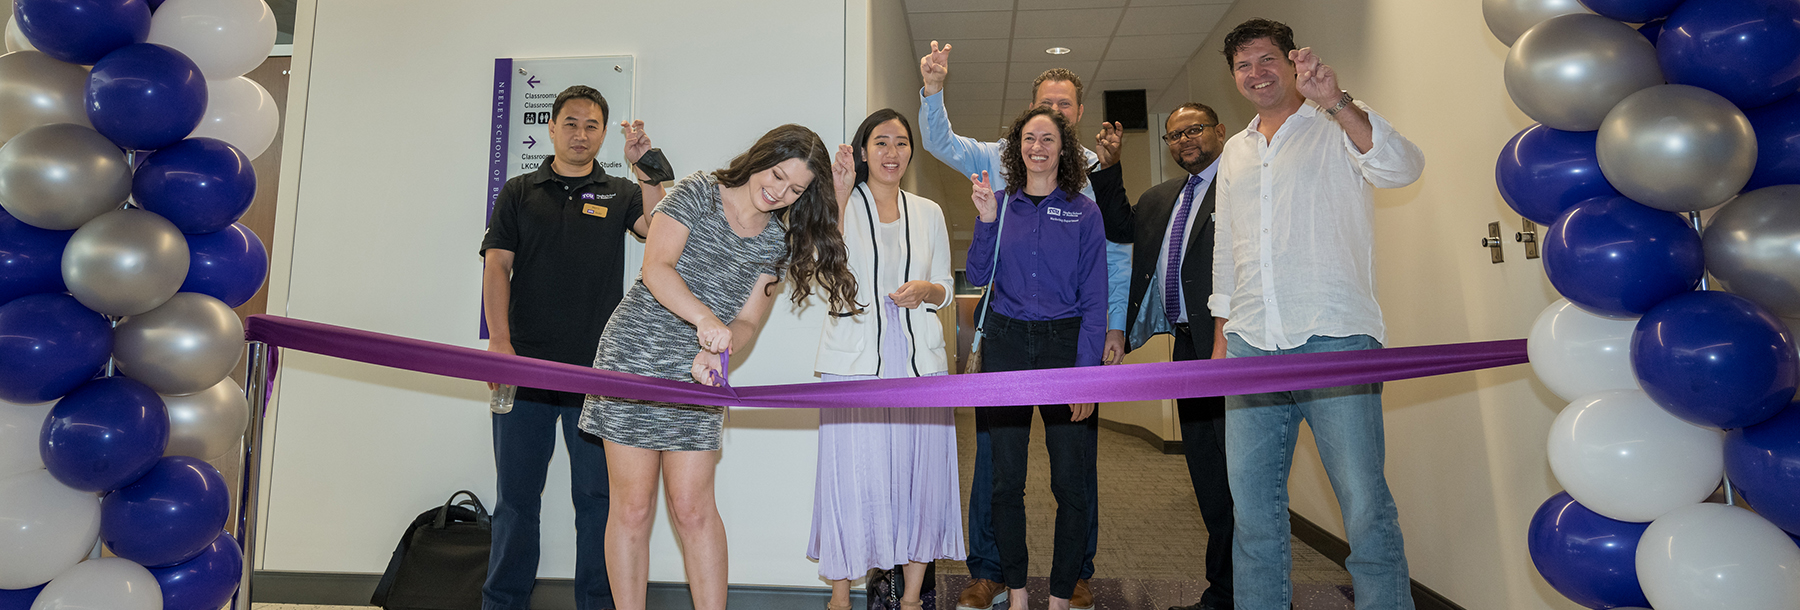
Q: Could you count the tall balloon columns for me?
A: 2